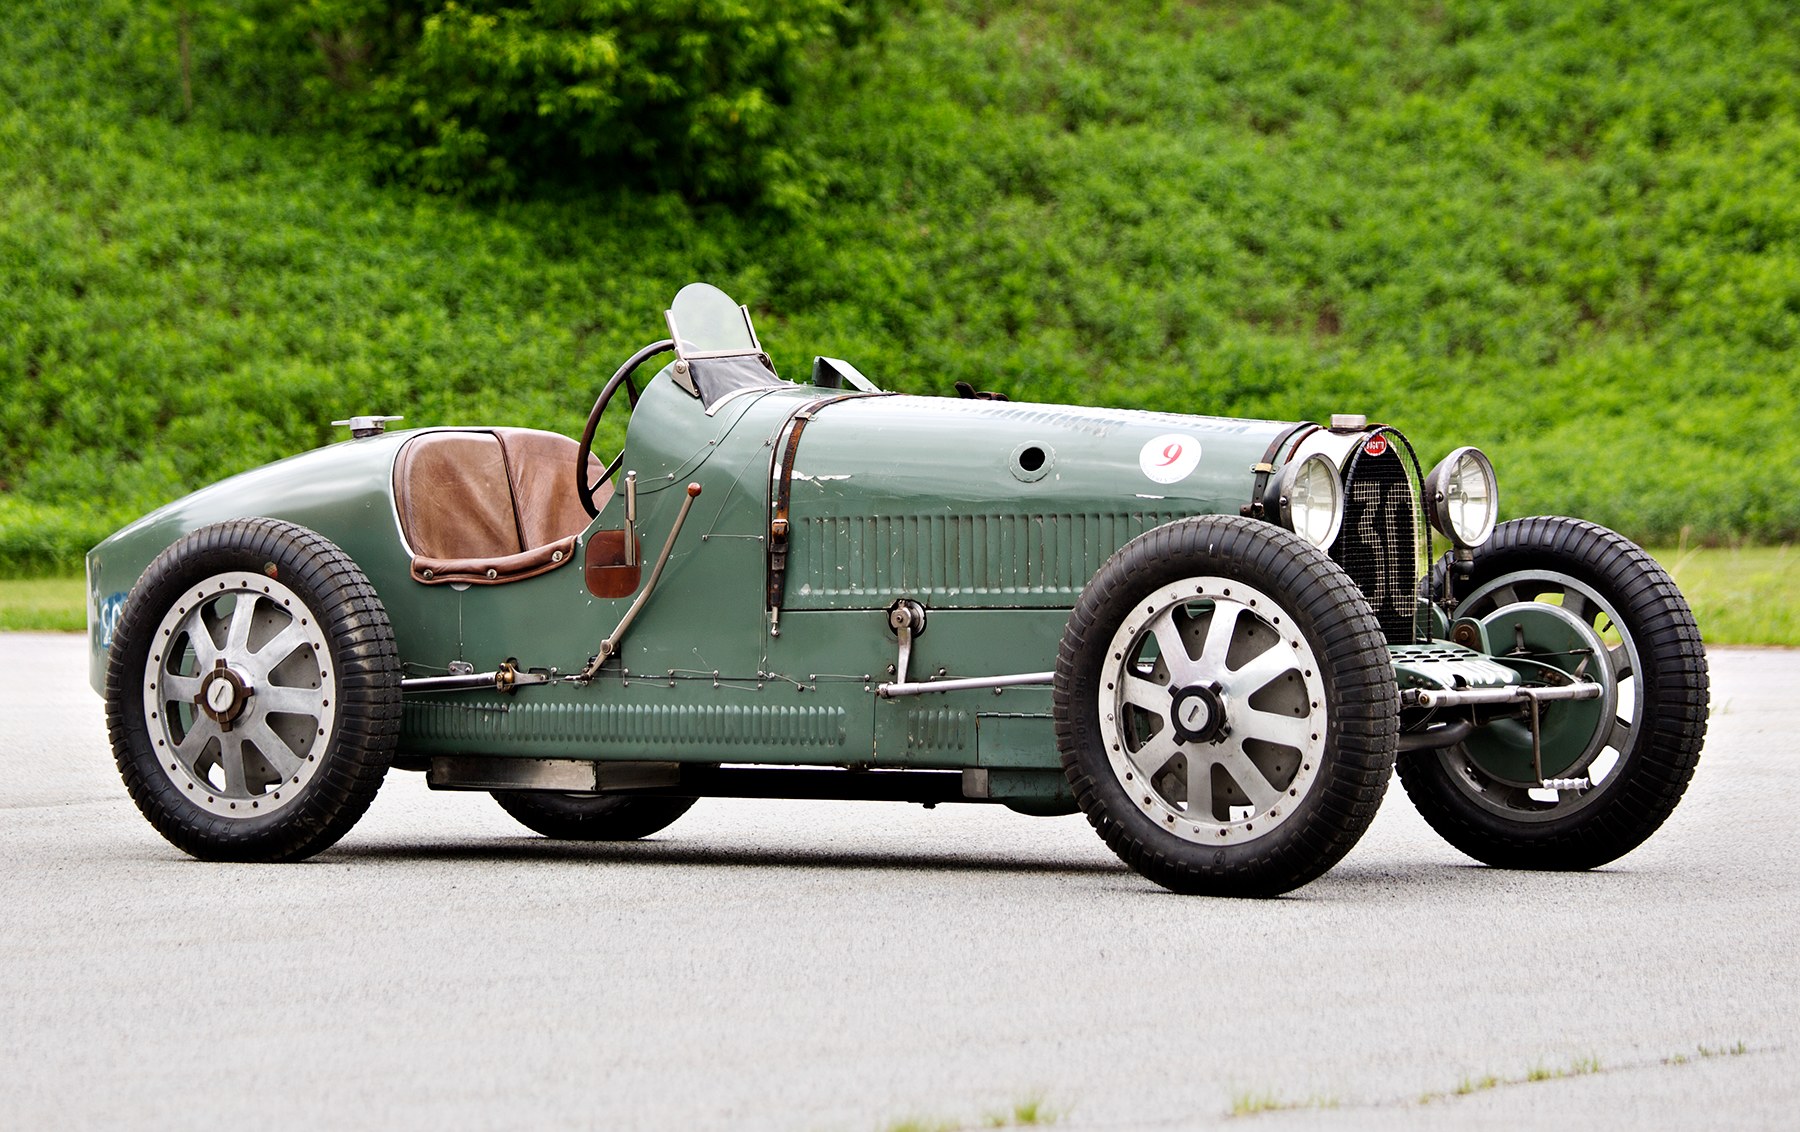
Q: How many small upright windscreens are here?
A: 1